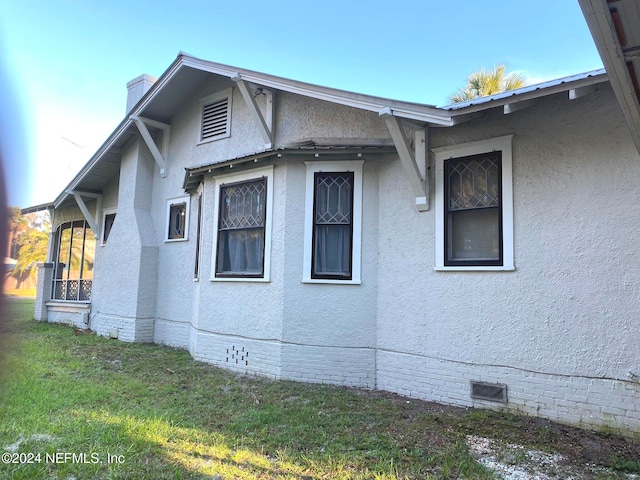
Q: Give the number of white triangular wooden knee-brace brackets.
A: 4